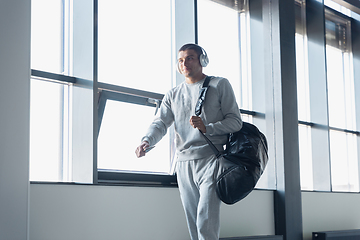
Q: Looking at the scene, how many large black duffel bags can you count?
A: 1